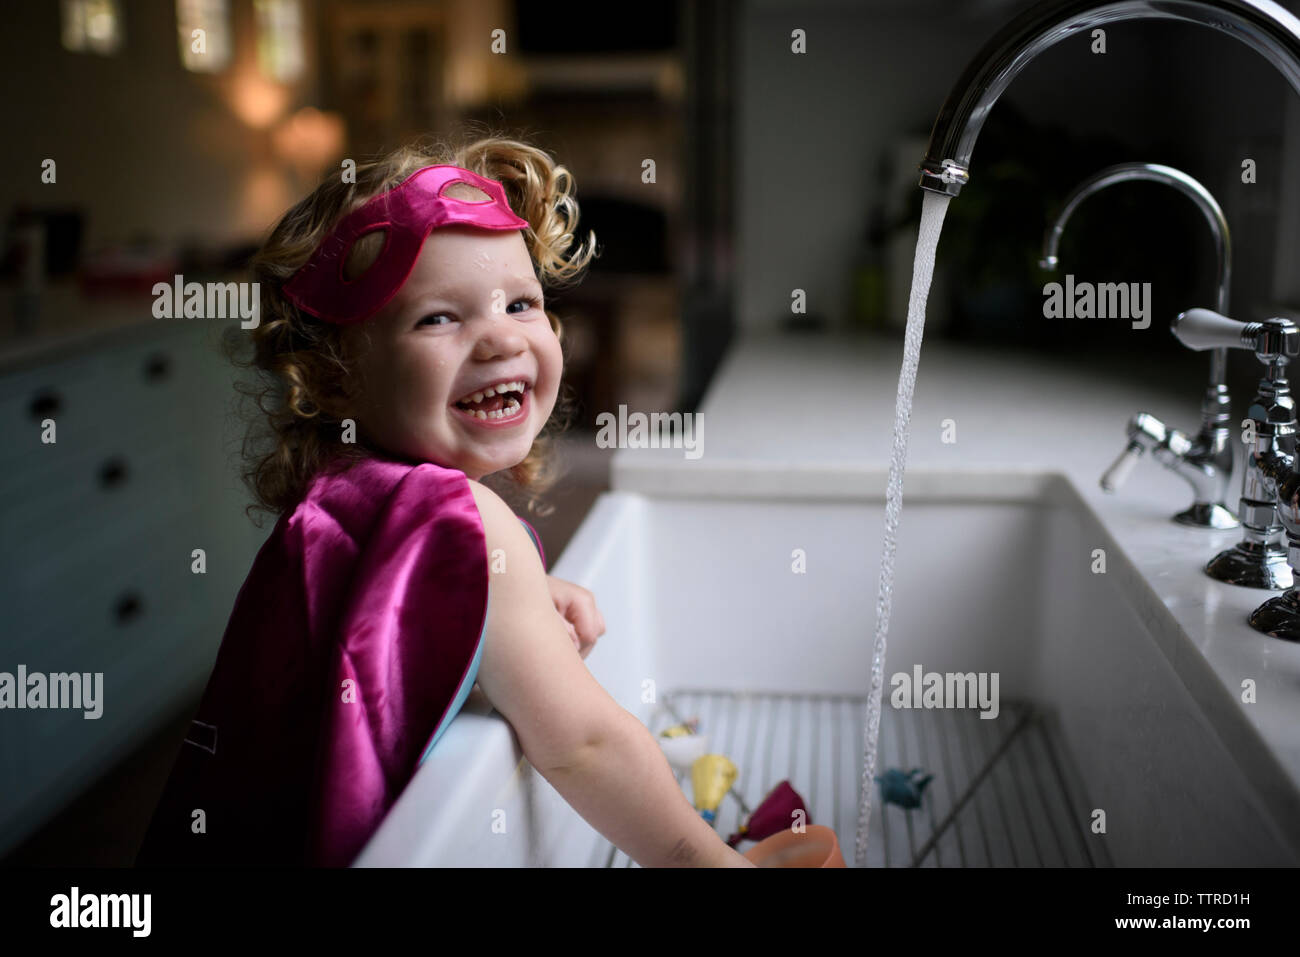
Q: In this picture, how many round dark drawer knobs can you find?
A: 4